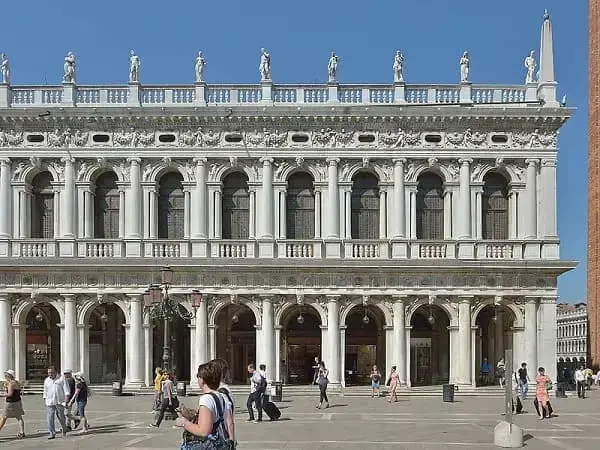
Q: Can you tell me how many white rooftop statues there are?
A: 9